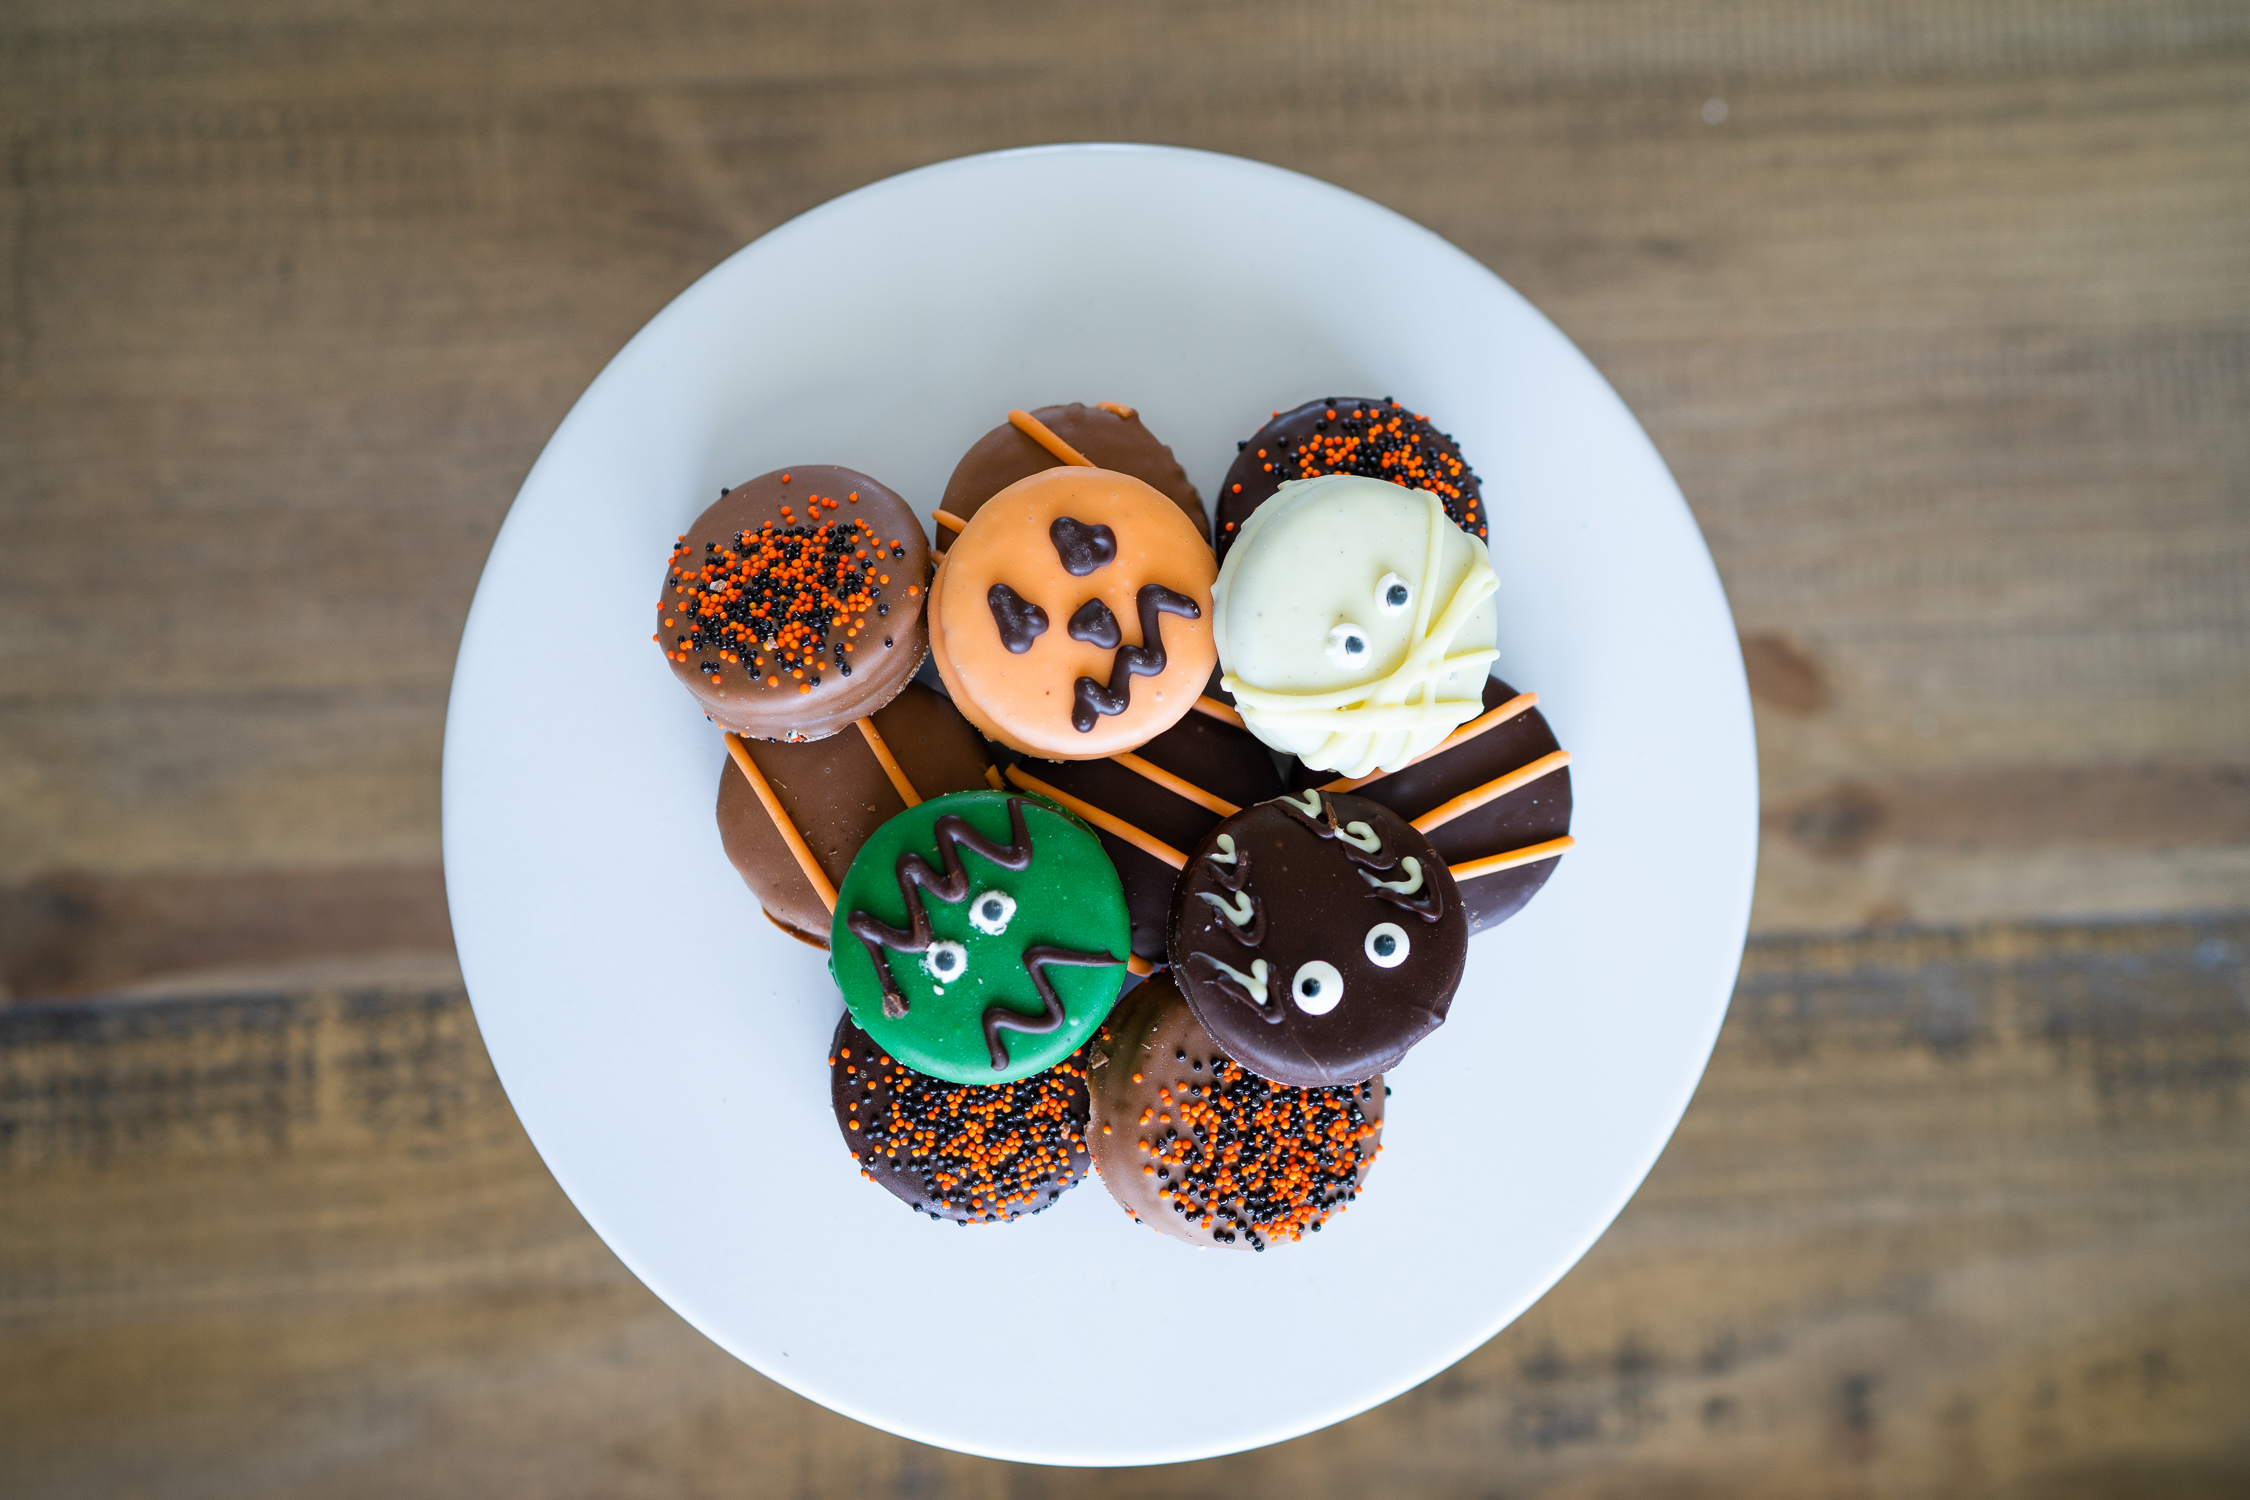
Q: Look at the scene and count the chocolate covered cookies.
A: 12